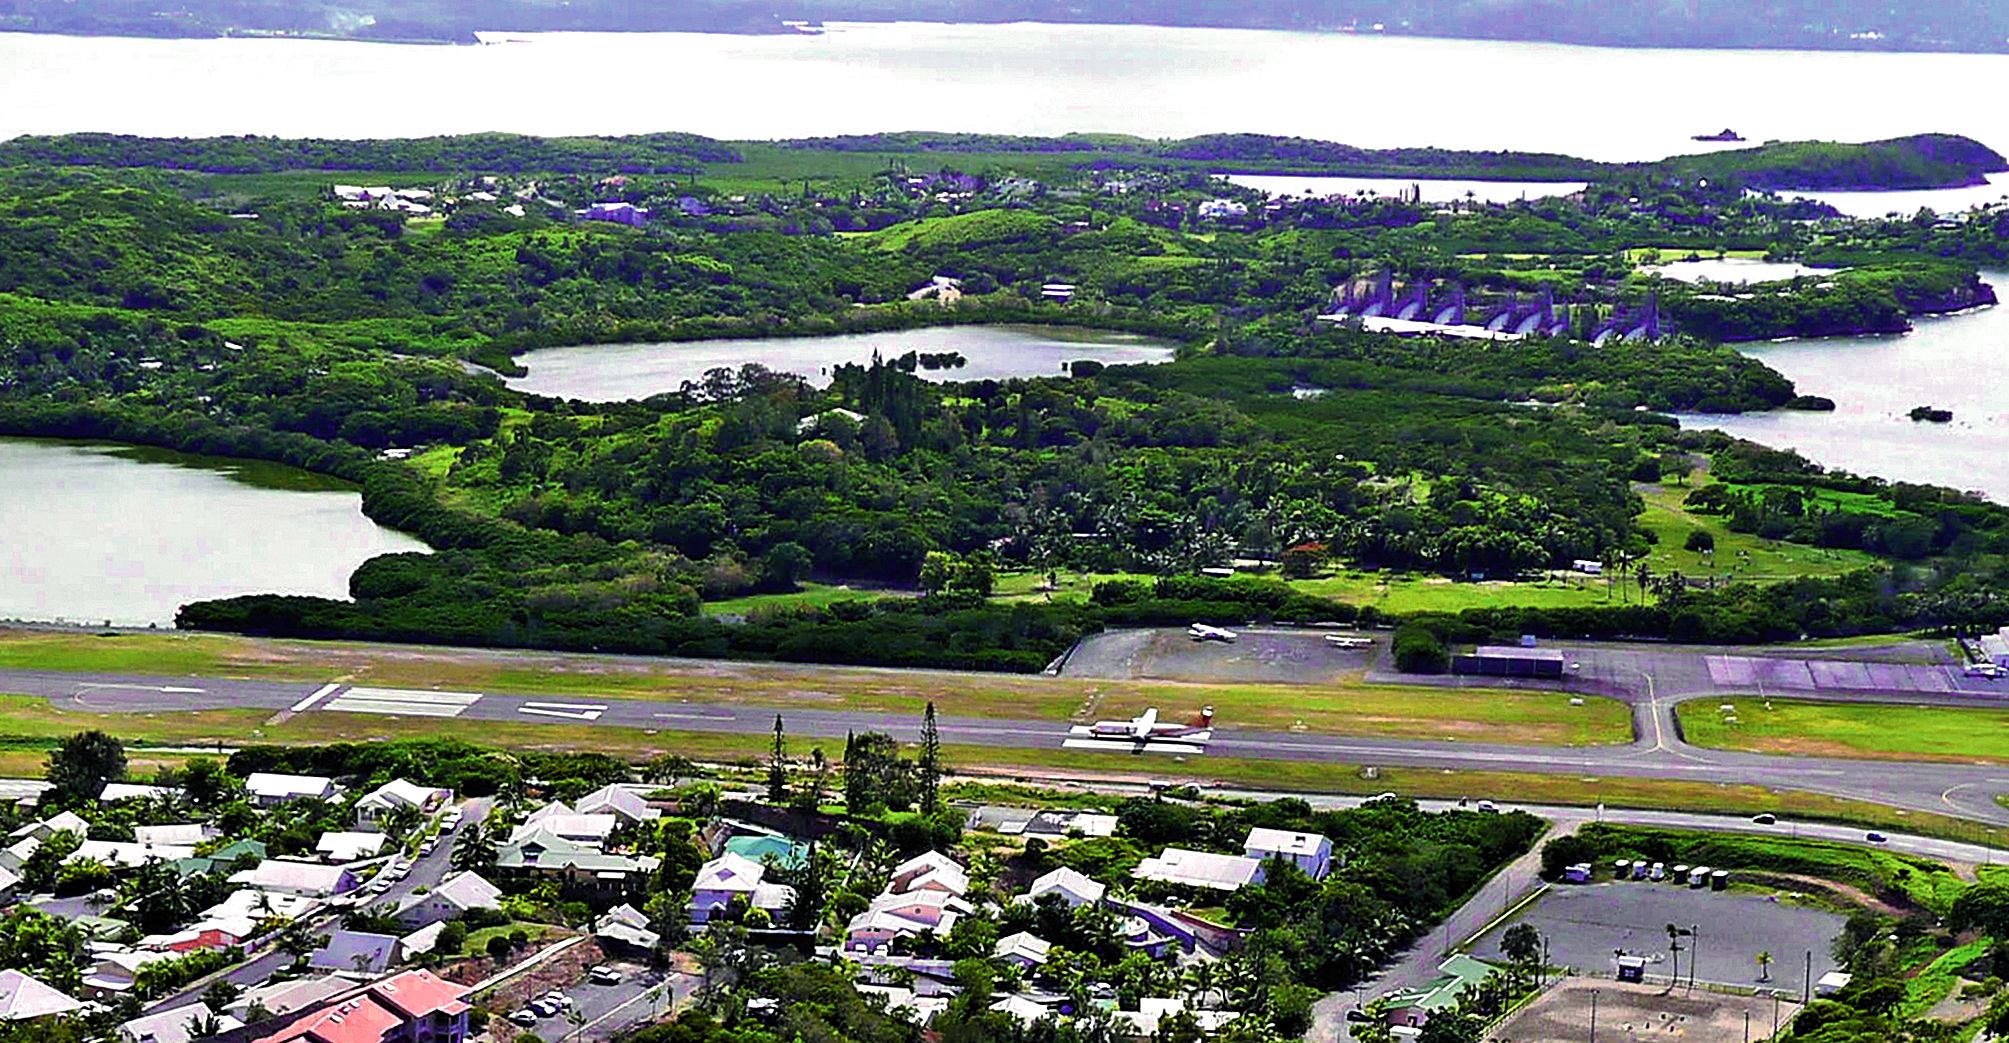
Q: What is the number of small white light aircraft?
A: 2